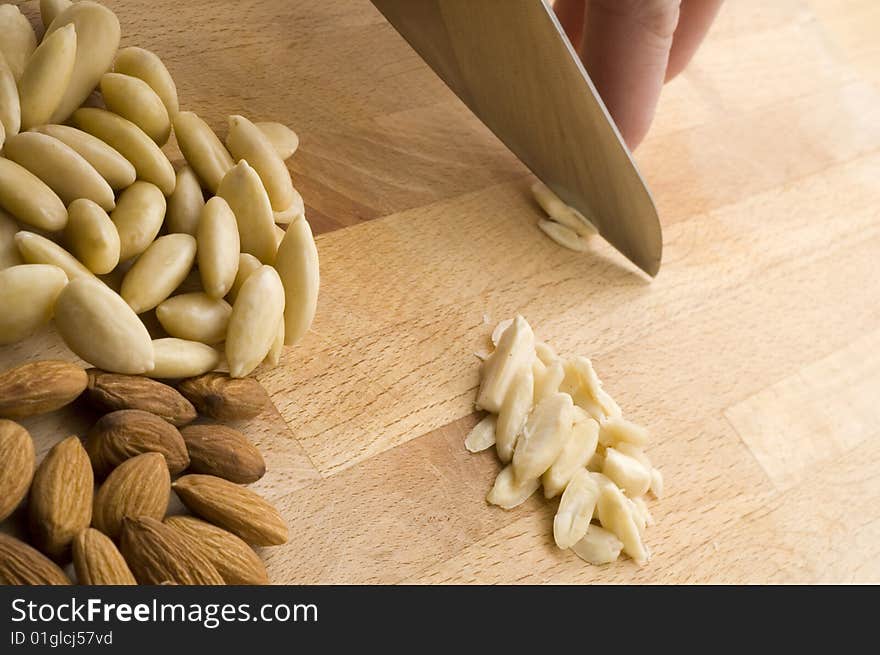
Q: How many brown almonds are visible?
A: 13